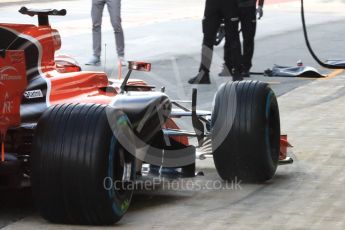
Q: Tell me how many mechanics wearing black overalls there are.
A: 2